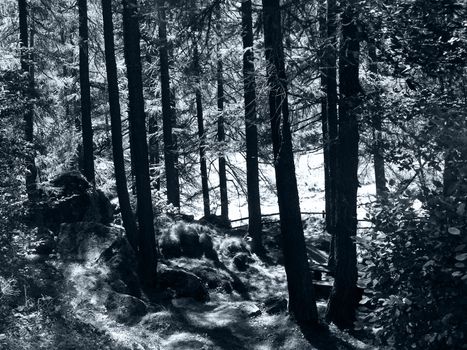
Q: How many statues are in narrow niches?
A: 0